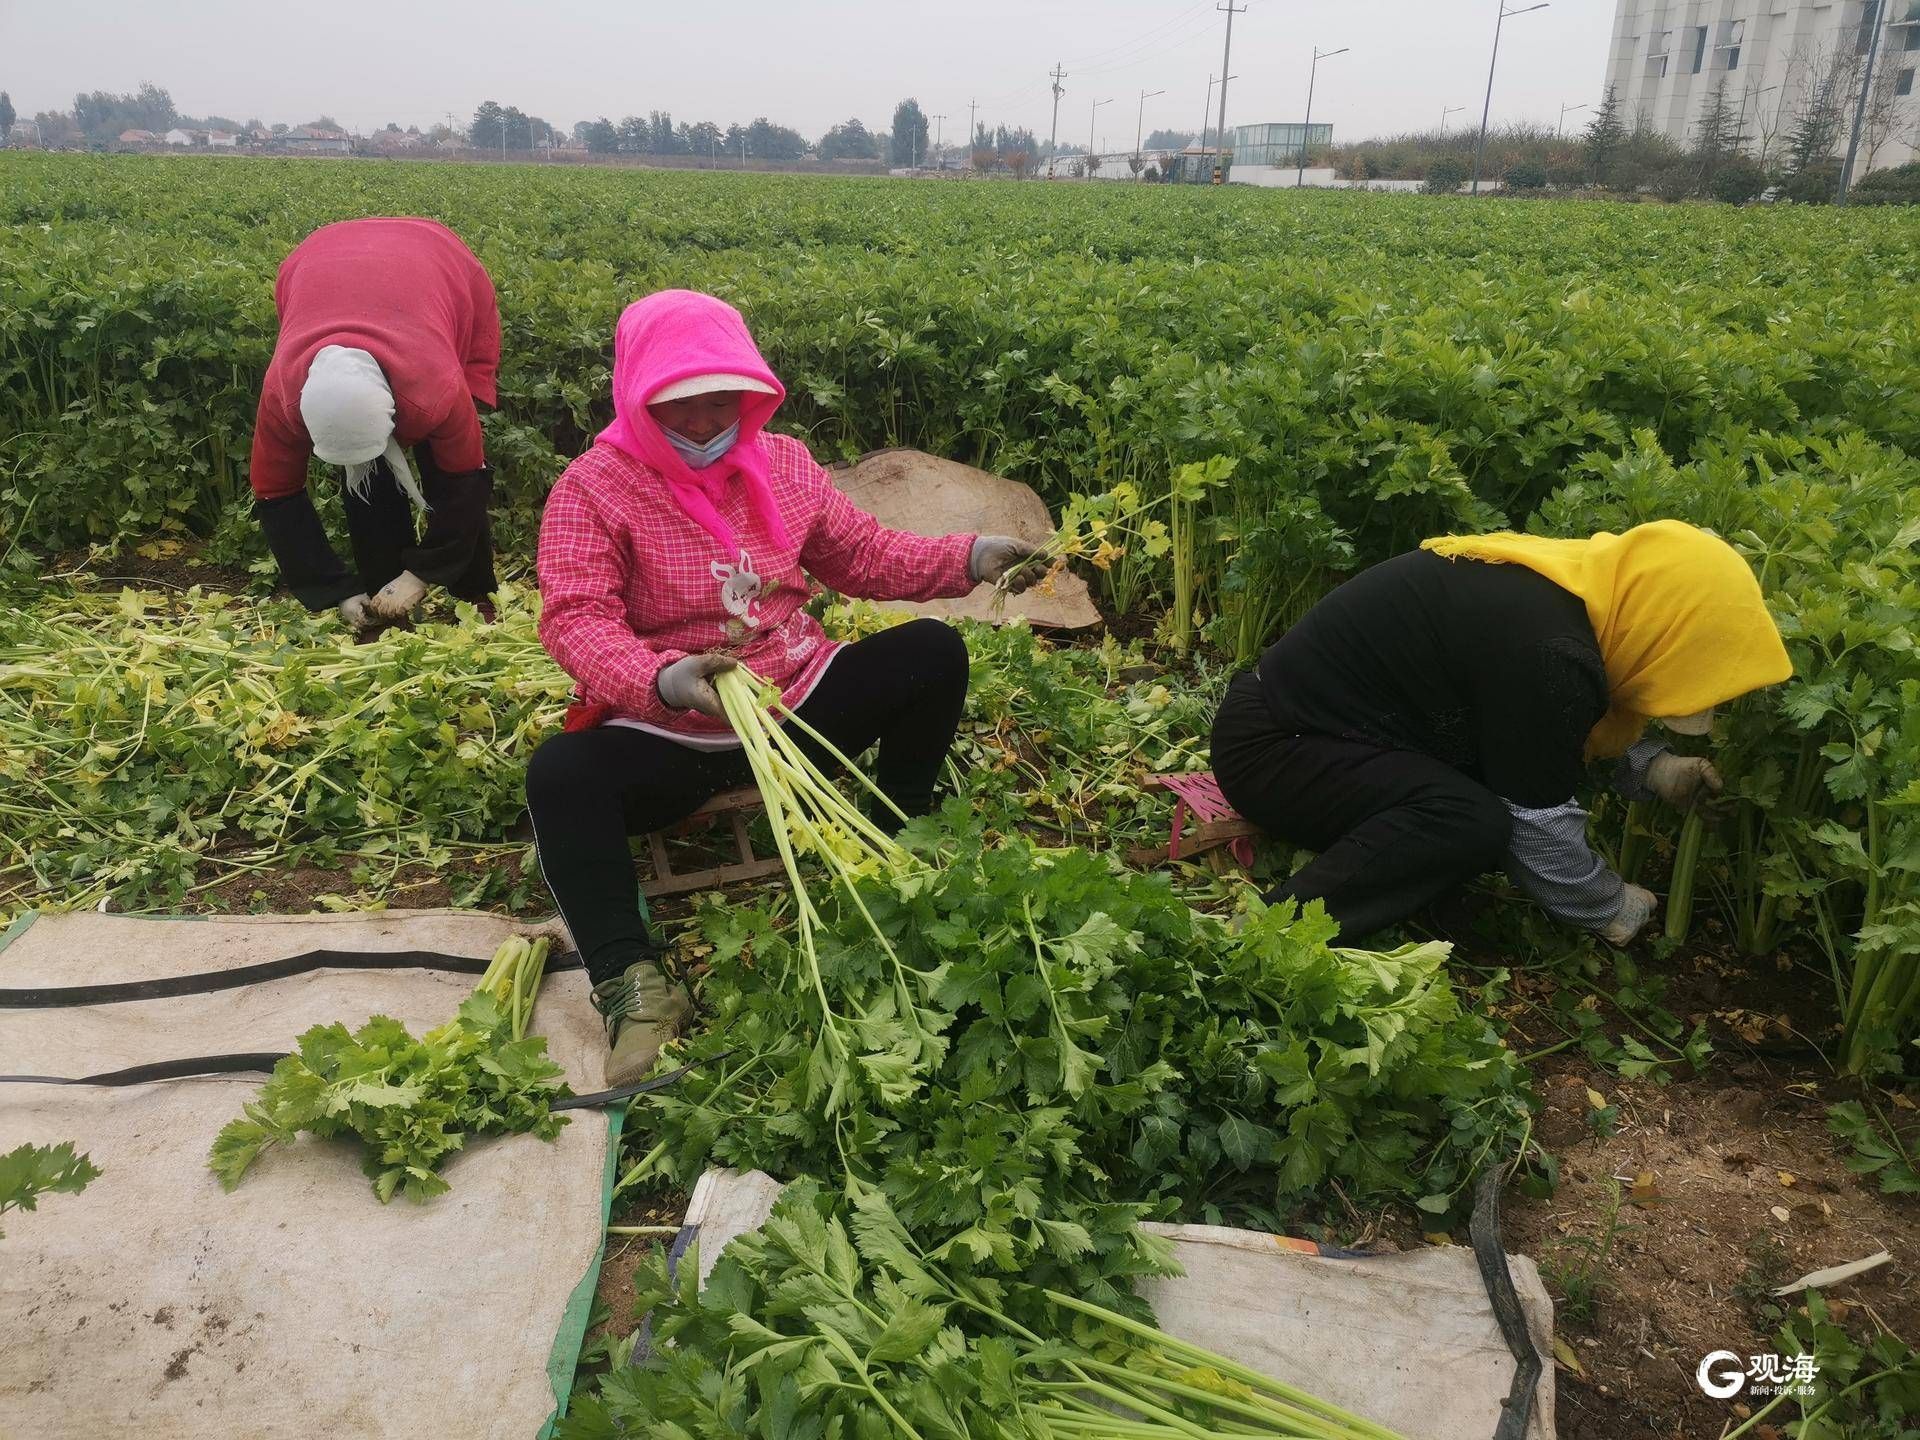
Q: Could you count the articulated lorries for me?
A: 0